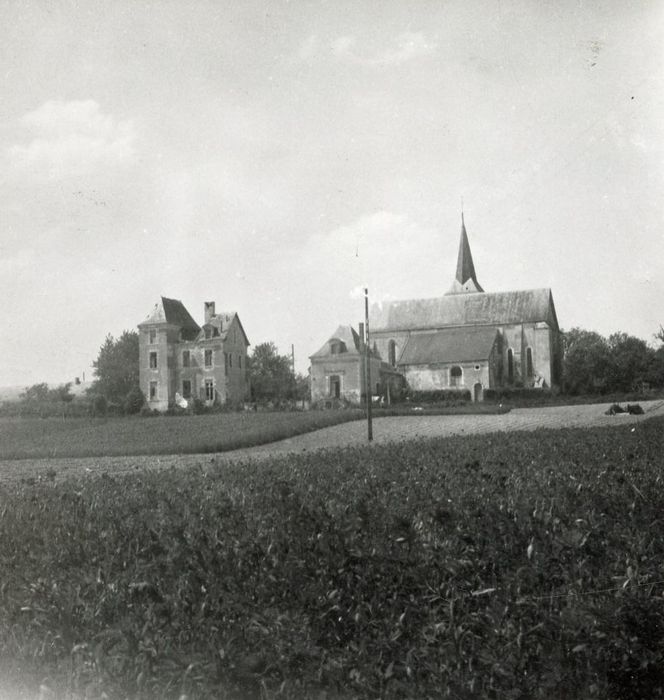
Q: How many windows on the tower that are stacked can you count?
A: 3